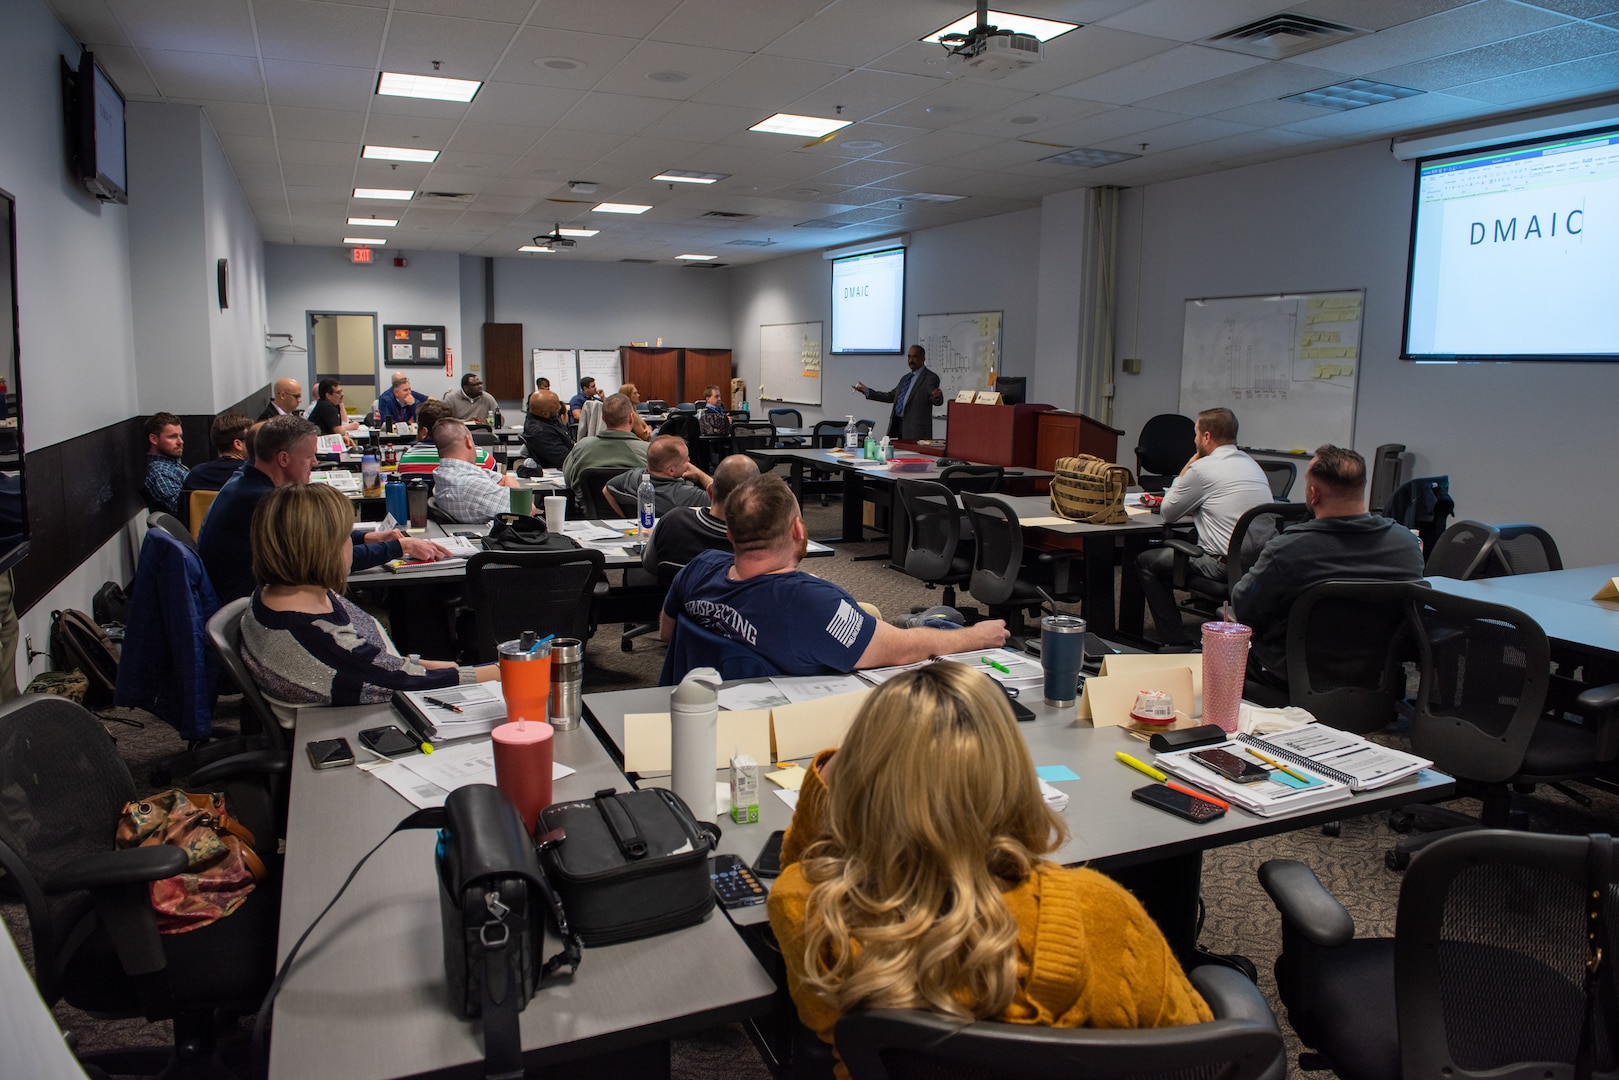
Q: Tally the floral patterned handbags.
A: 1